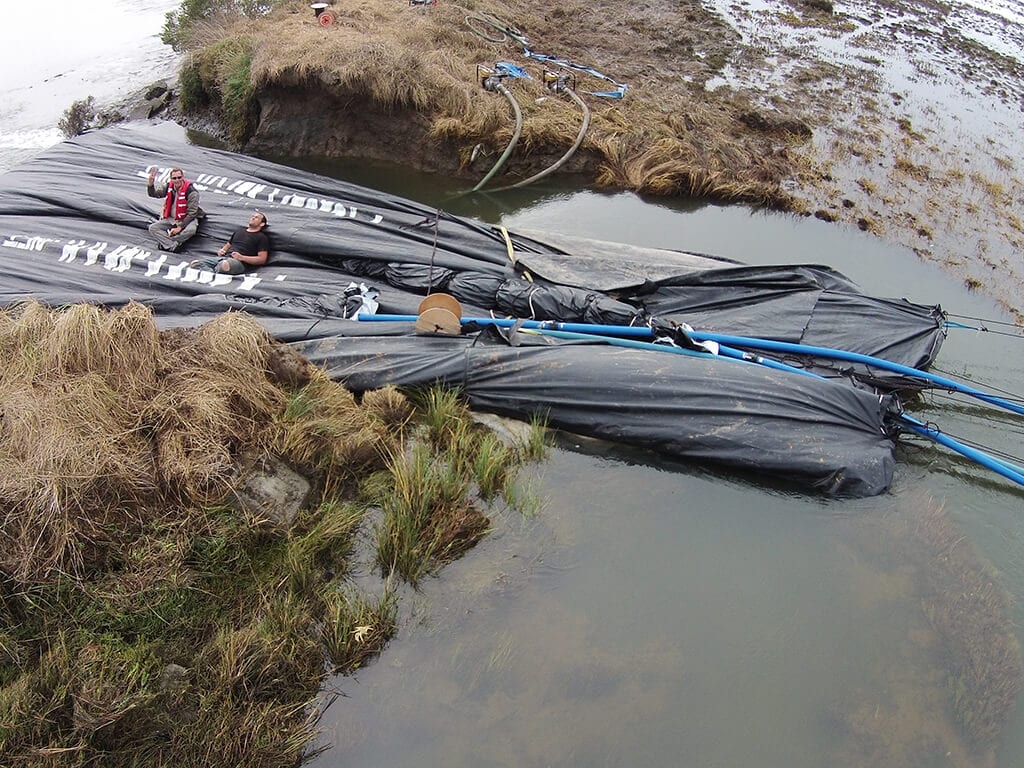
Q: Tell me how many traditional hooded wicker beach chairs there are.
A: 0